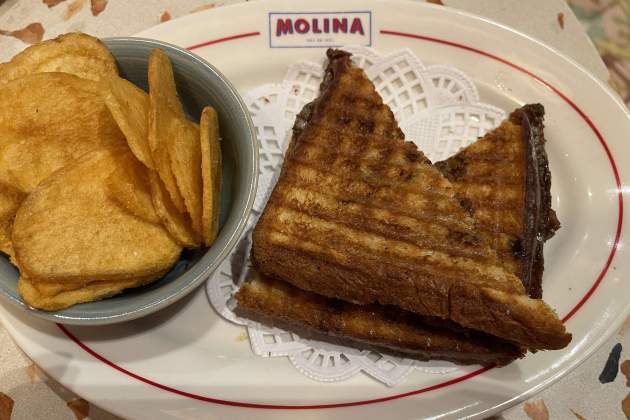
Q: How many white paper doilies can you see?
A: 1